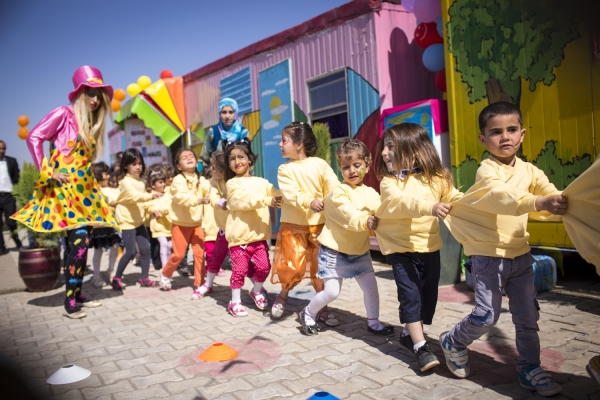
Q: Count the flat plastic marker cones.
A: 3